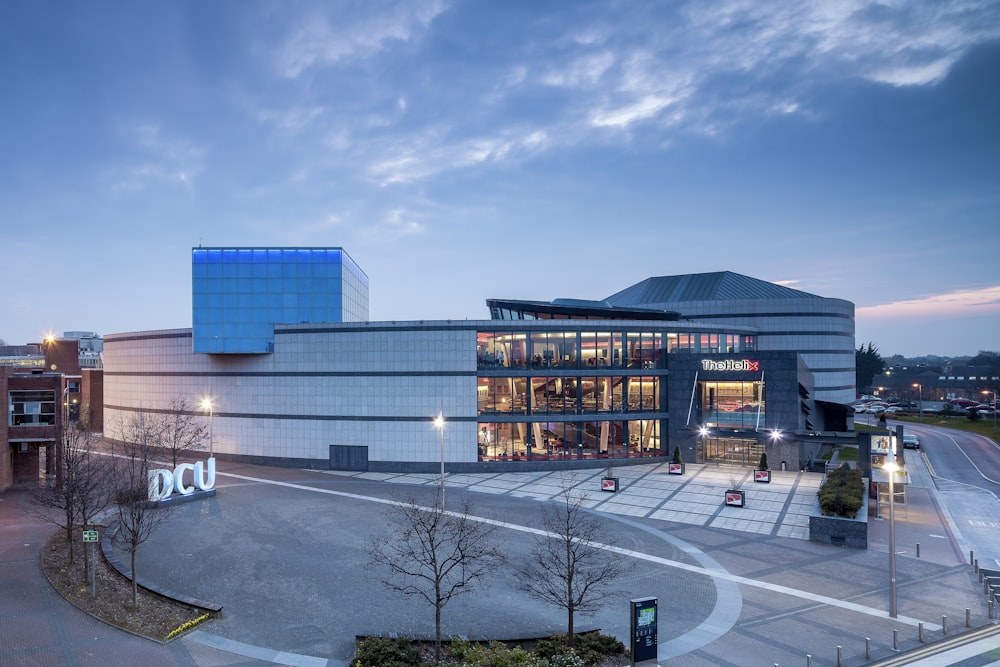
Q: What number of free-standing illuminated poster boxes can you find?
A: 4